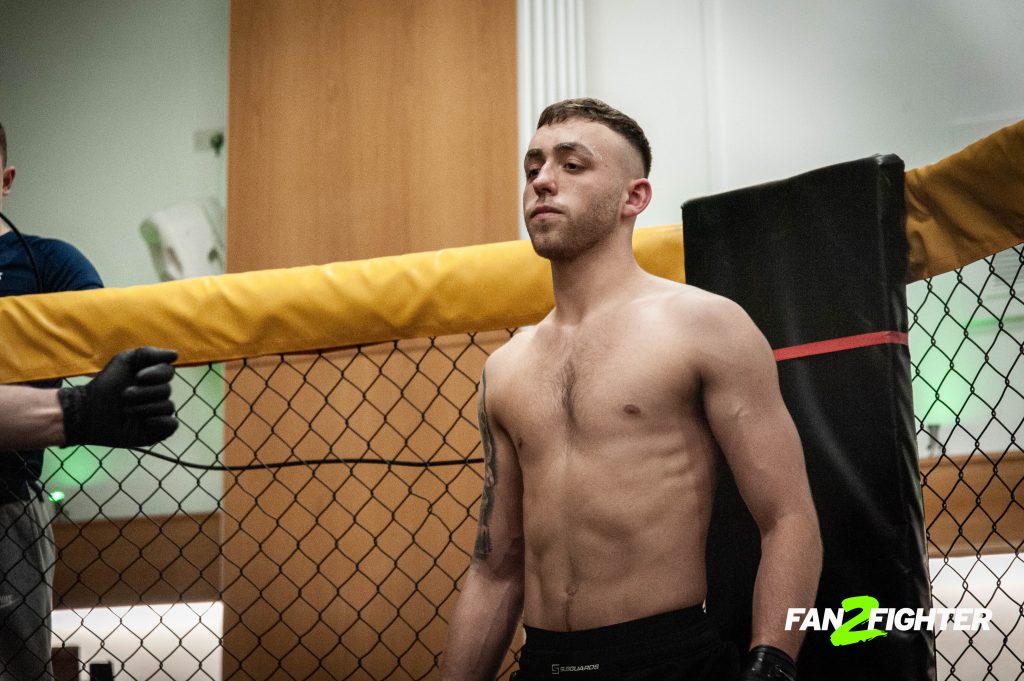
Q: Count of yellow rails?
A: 2